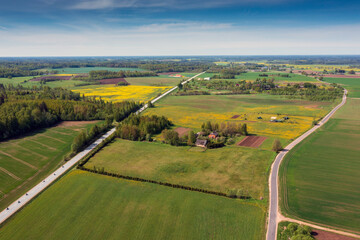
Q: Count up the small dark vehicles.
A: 6